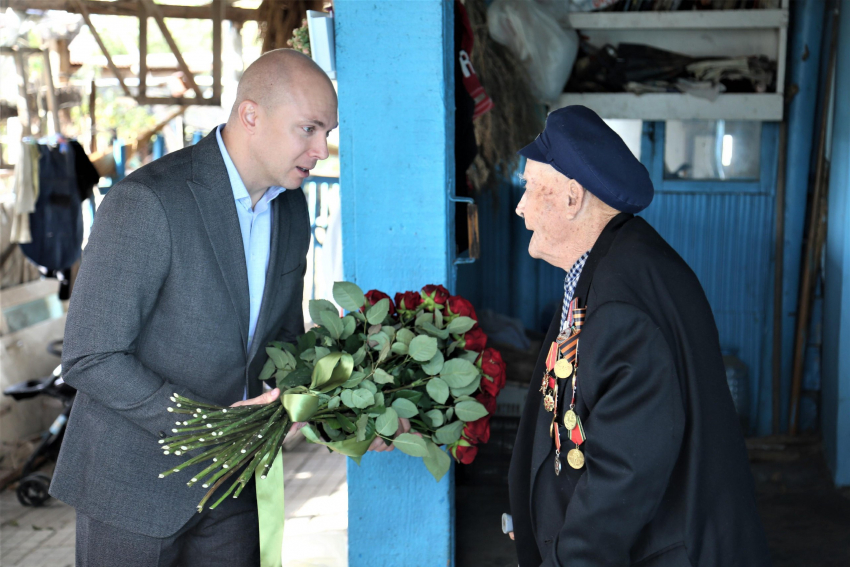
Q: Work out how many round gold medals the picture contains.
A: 3